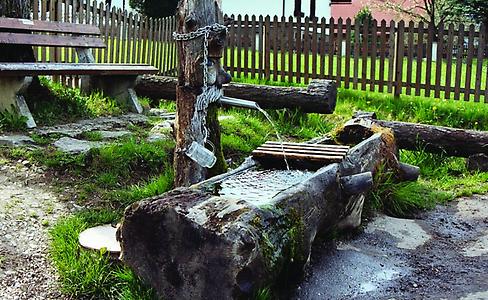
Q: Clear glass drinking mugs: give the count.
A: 1